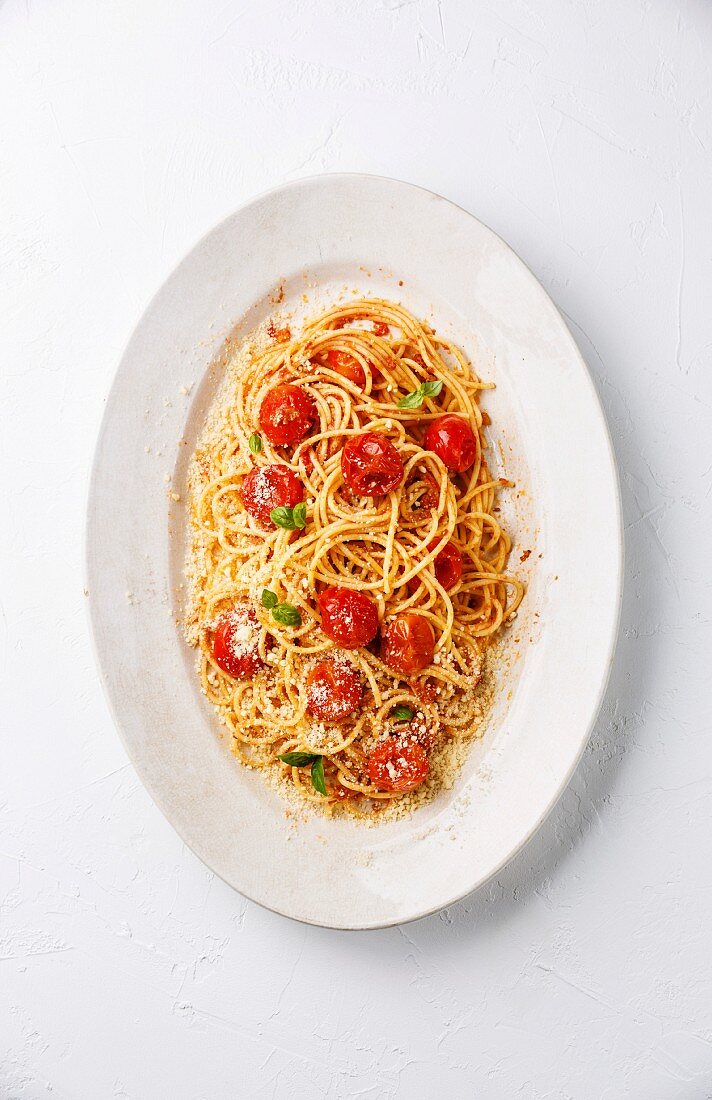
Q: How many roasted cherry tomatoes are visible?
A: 11